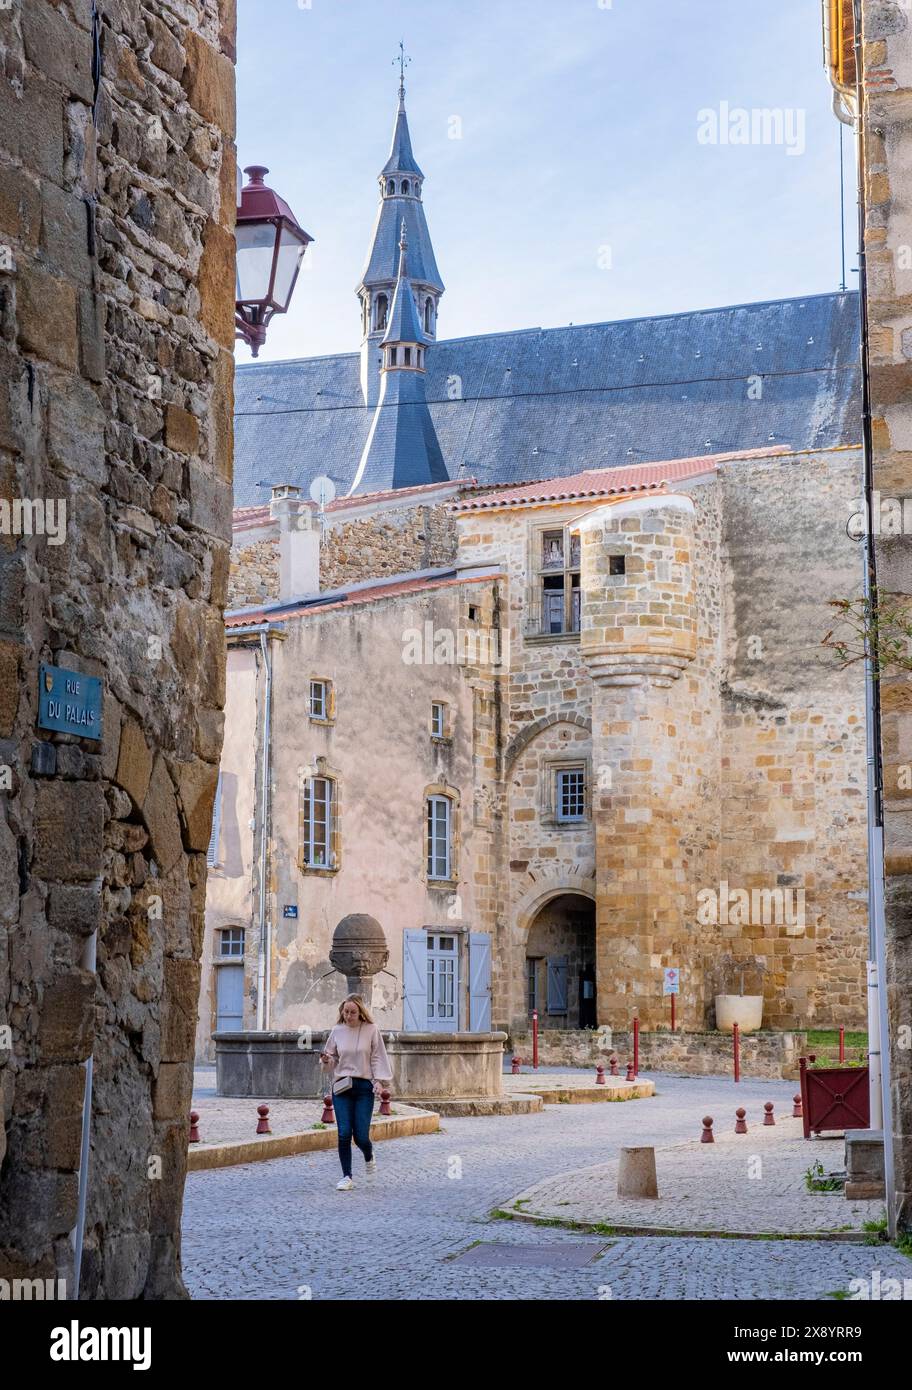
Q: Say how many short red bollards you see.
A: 12